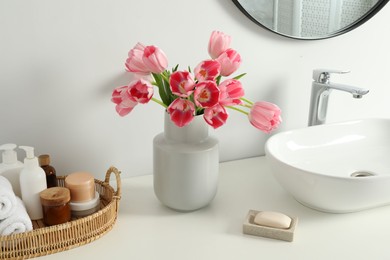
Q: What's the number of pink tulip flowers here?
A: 13